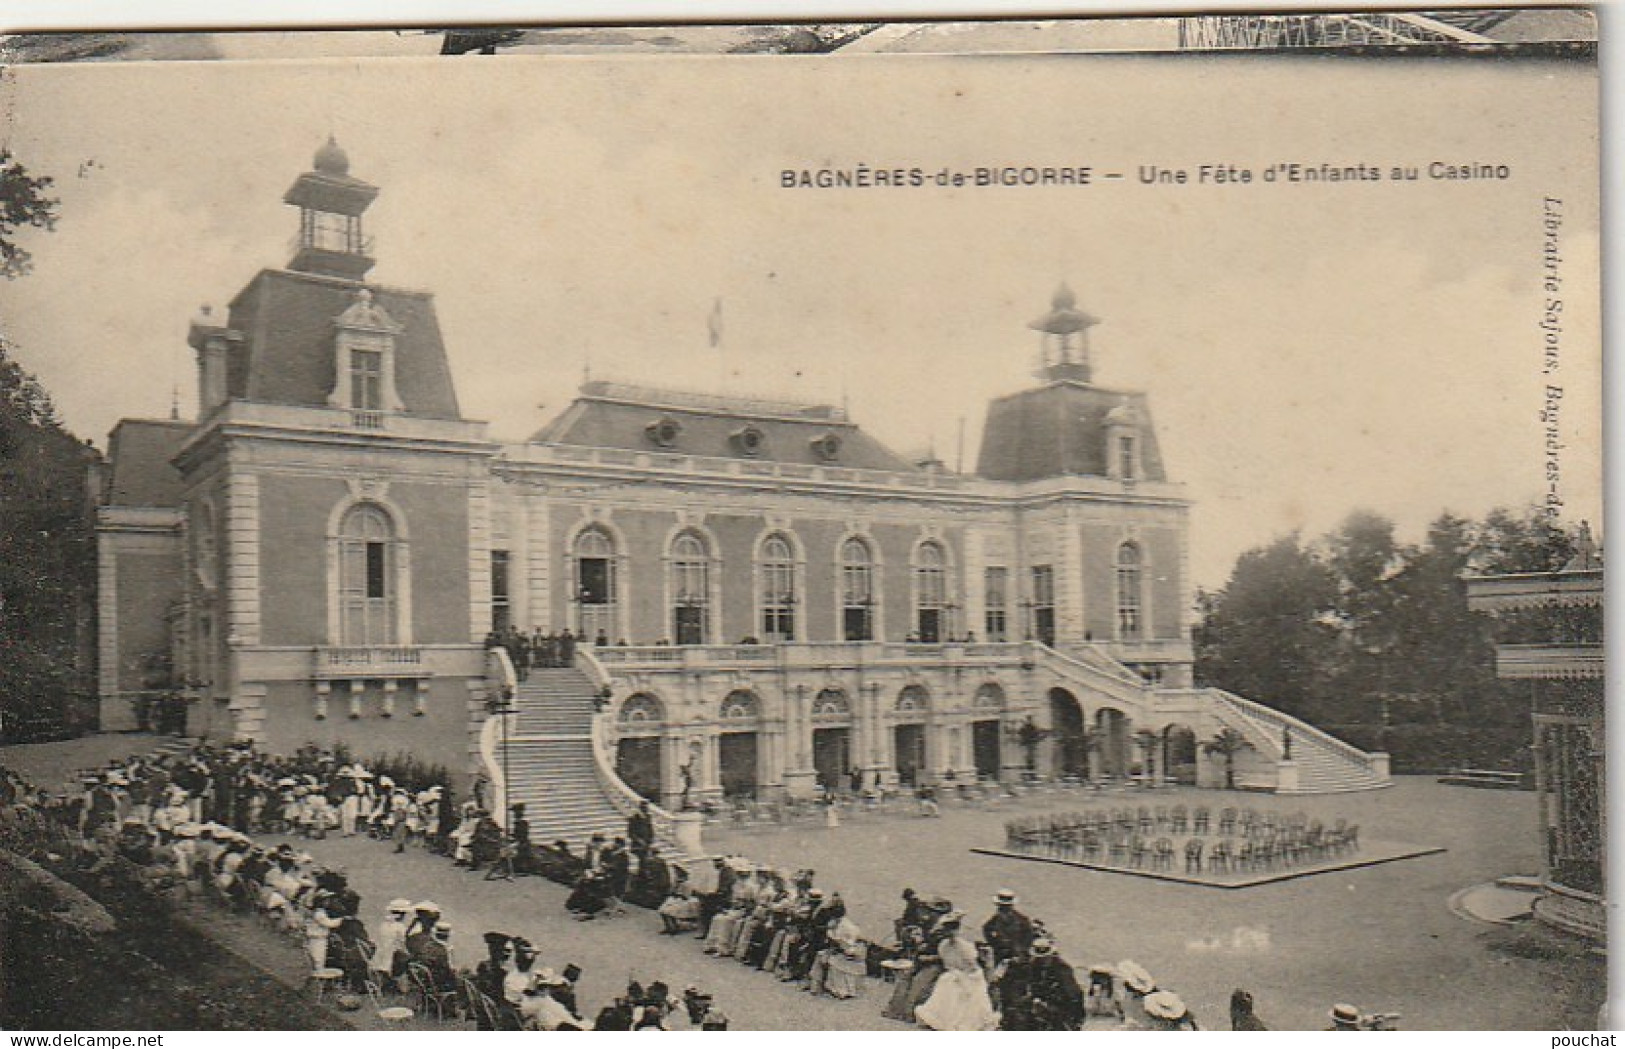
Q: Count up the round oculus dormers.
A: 3